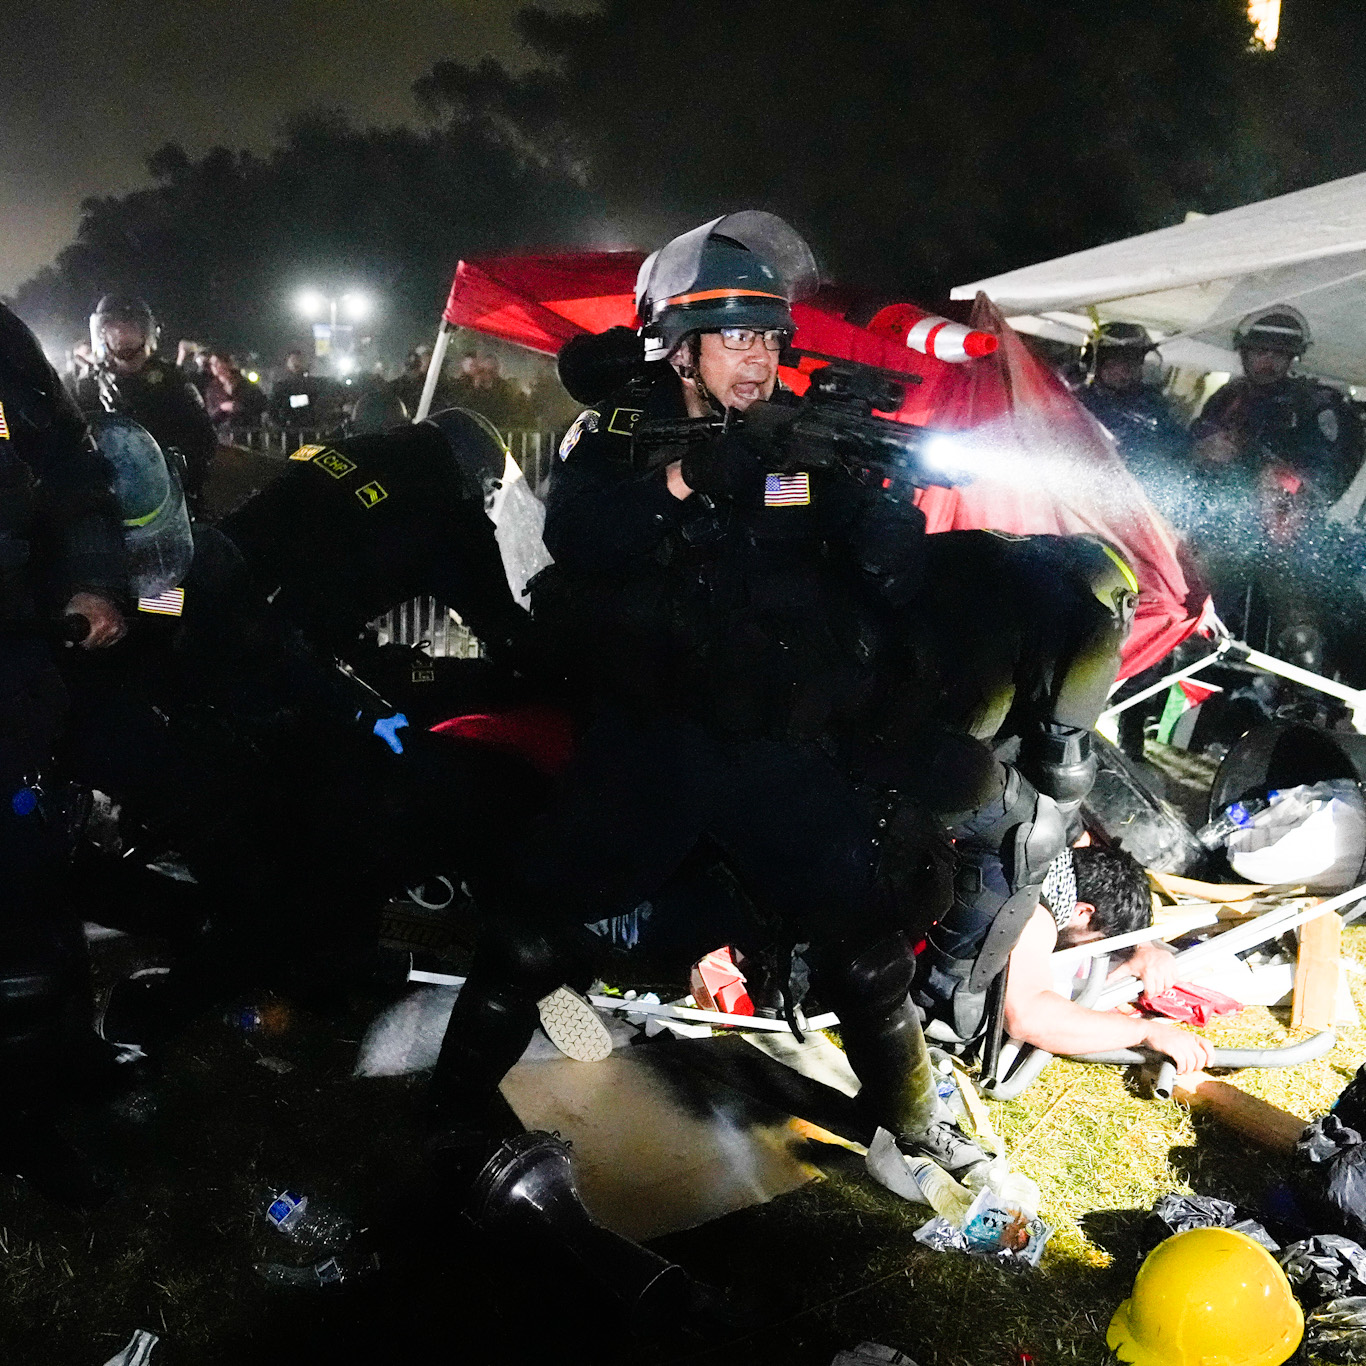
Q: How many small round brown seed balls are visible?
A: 0